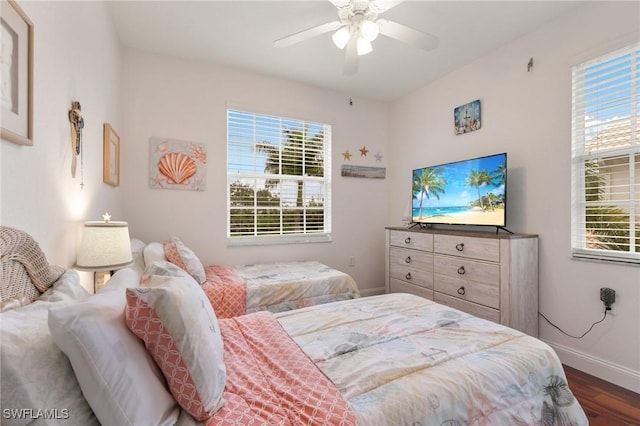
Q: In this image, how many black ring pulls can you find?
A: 6